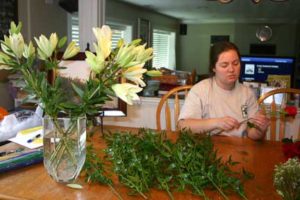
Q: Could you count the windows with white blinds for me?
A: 3